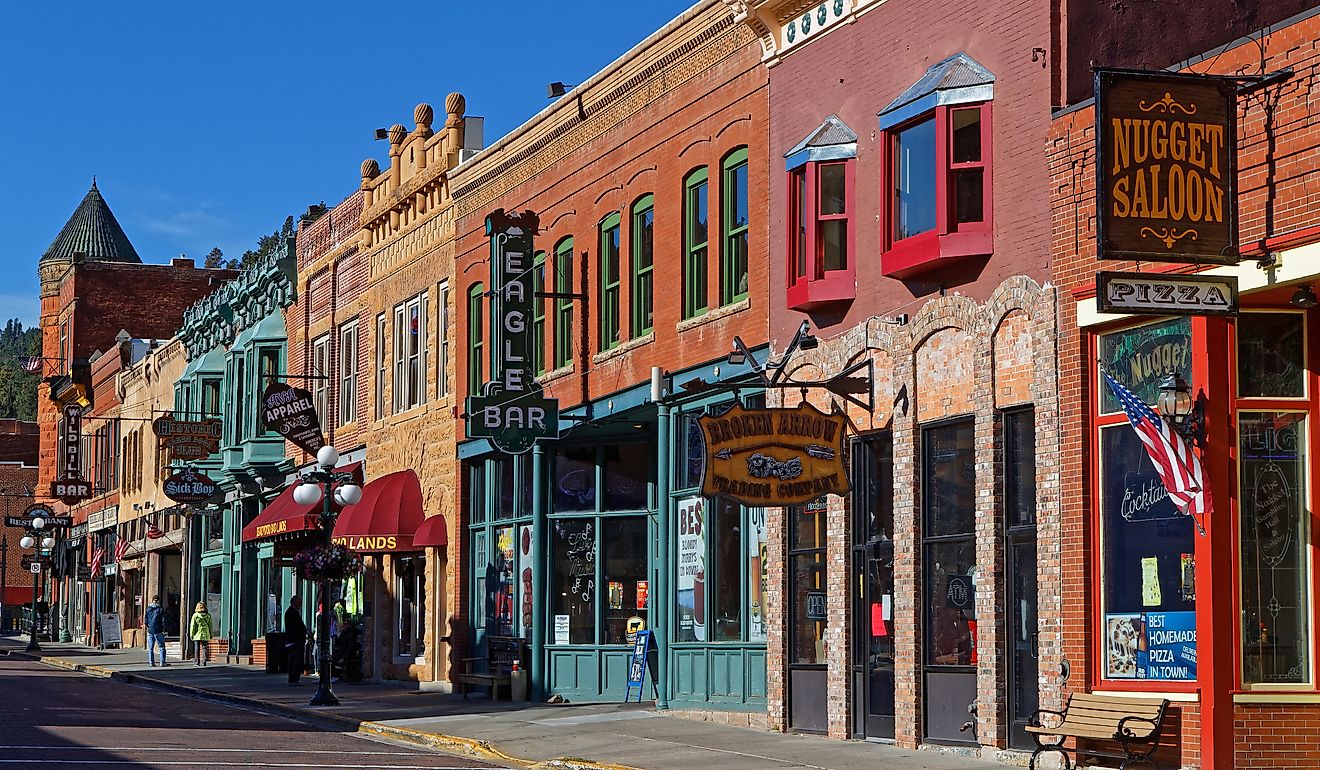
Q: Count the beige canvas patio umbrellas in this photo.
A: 0